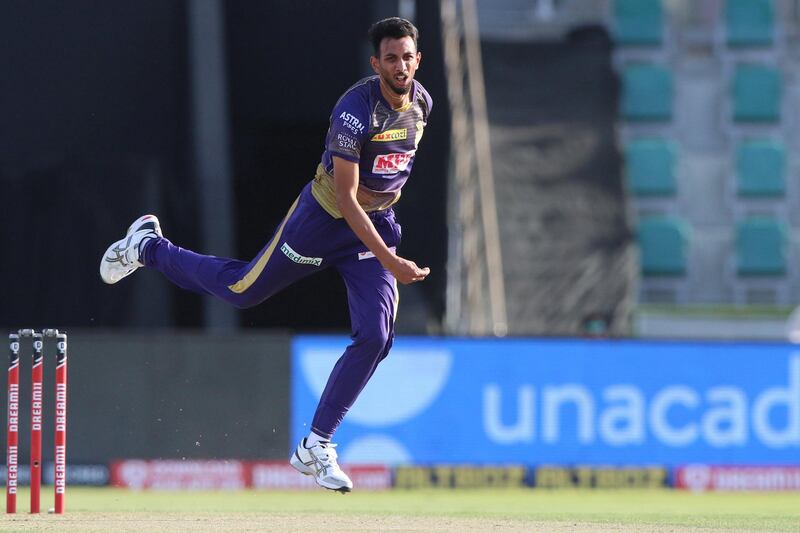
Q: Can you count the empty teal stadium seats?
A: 8